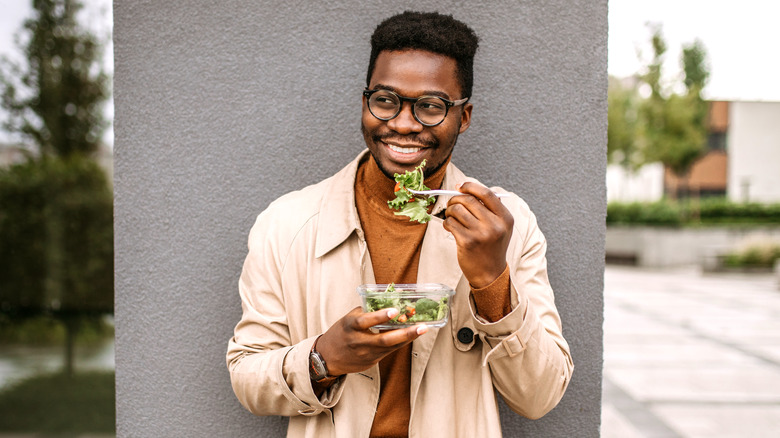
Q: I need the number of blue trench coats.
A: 0